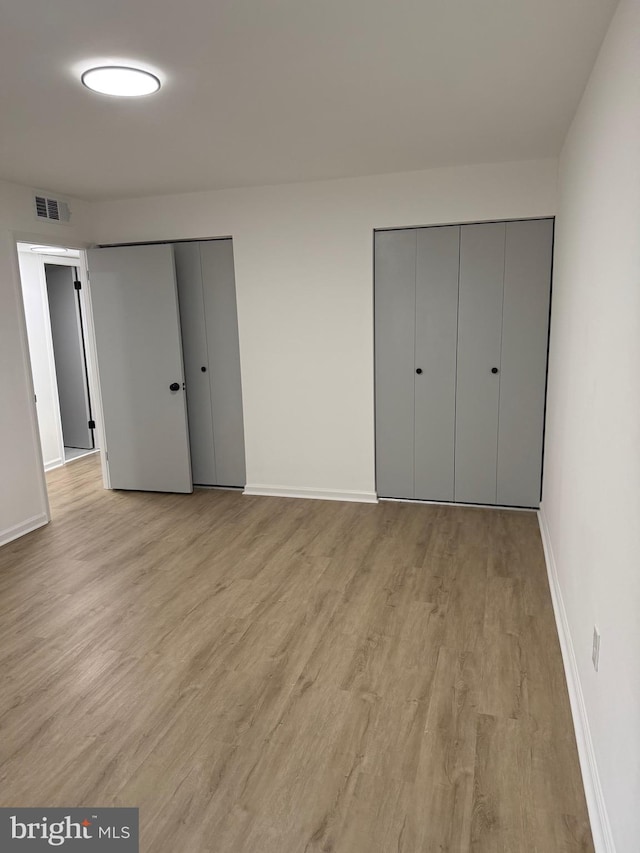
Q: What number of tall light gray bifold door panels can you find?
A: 6